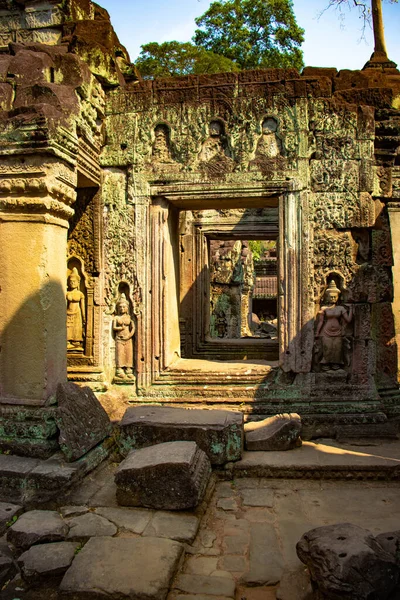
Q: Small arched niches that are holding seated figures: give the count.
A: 3